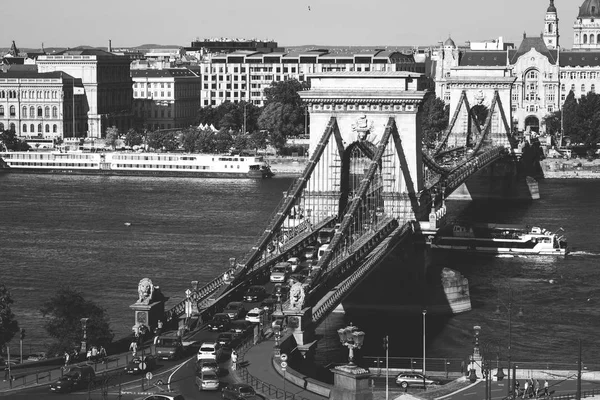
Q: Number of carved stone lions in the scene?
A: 2